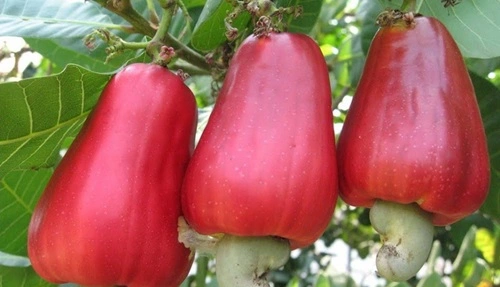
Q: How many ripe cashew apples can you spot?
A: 3